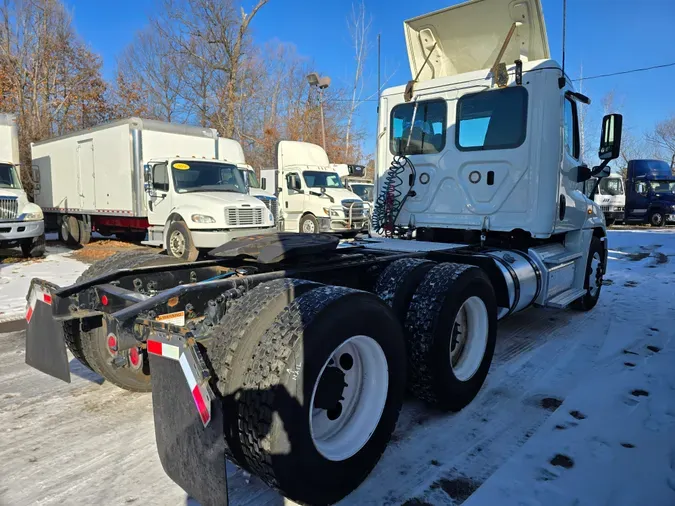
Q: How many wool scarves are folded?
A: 0